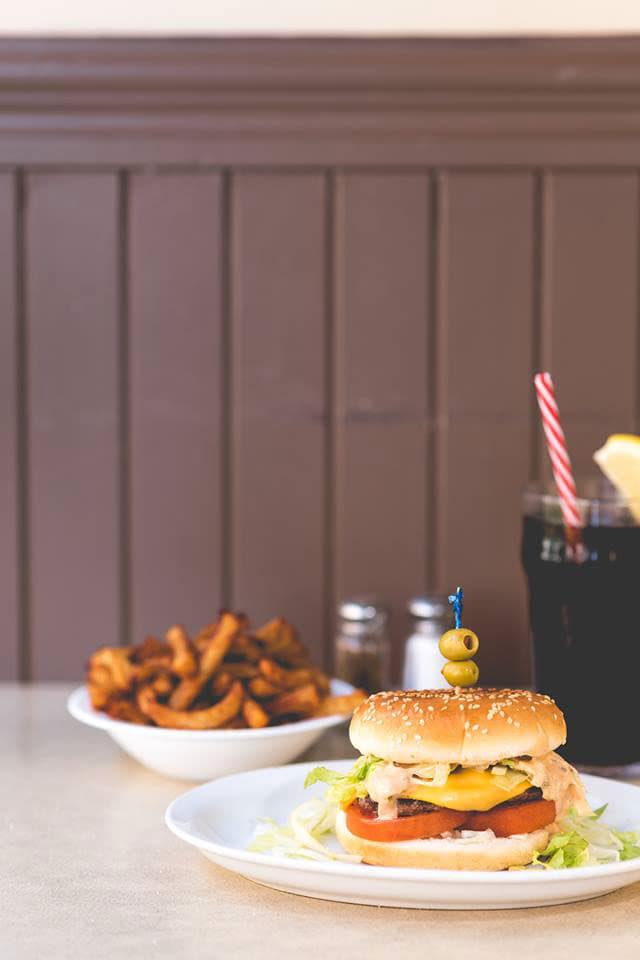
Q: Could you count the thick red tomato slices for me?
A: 2